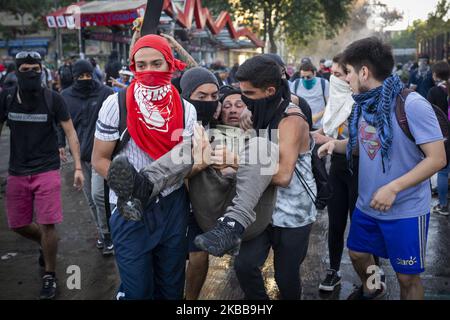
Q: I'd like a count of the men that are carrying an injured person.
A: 3